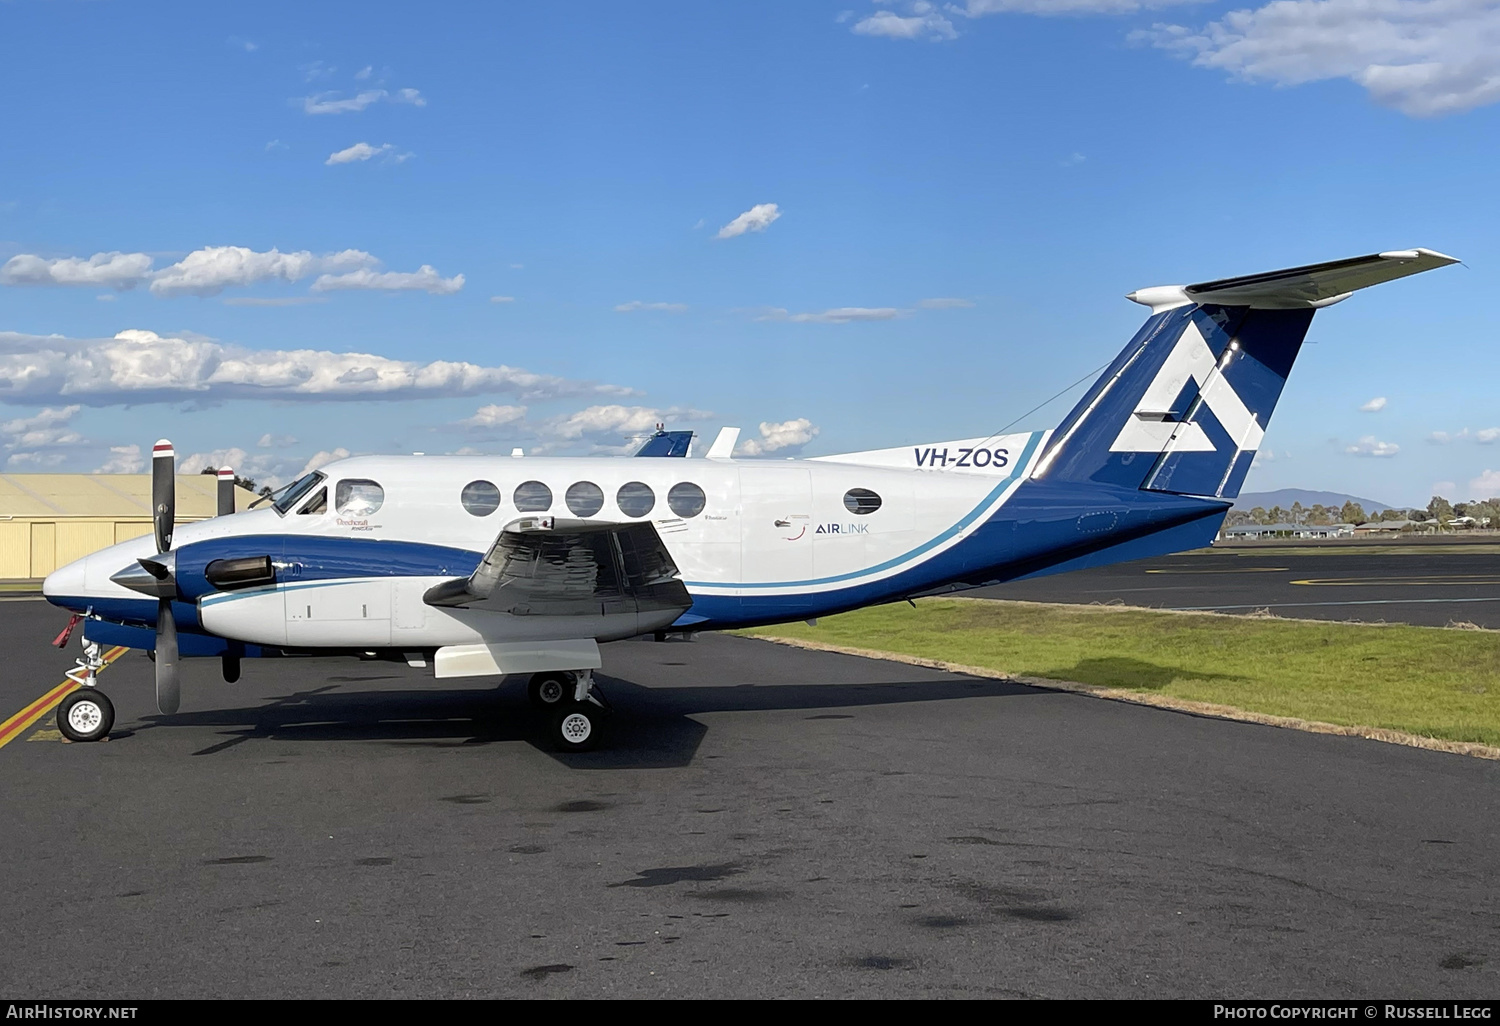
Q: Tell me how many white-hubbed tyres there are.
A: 3